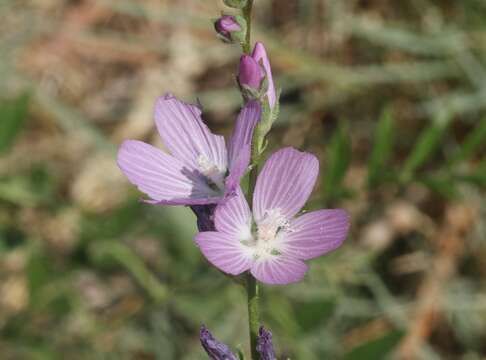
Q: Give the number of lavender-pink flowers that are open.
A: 2